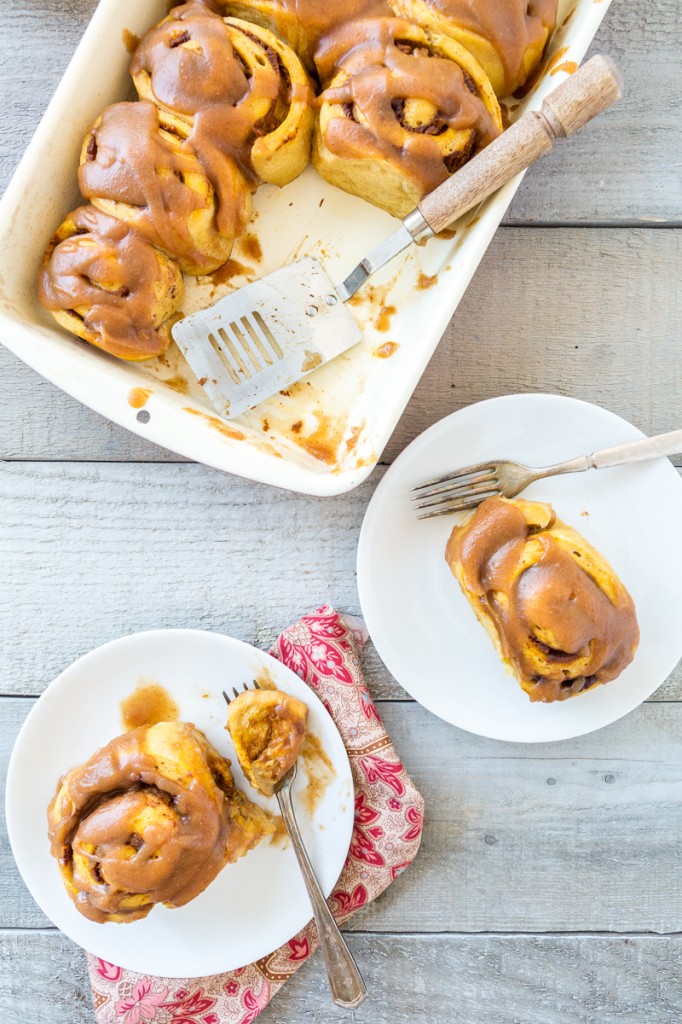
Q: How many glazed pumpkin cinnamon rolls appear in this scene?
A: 8